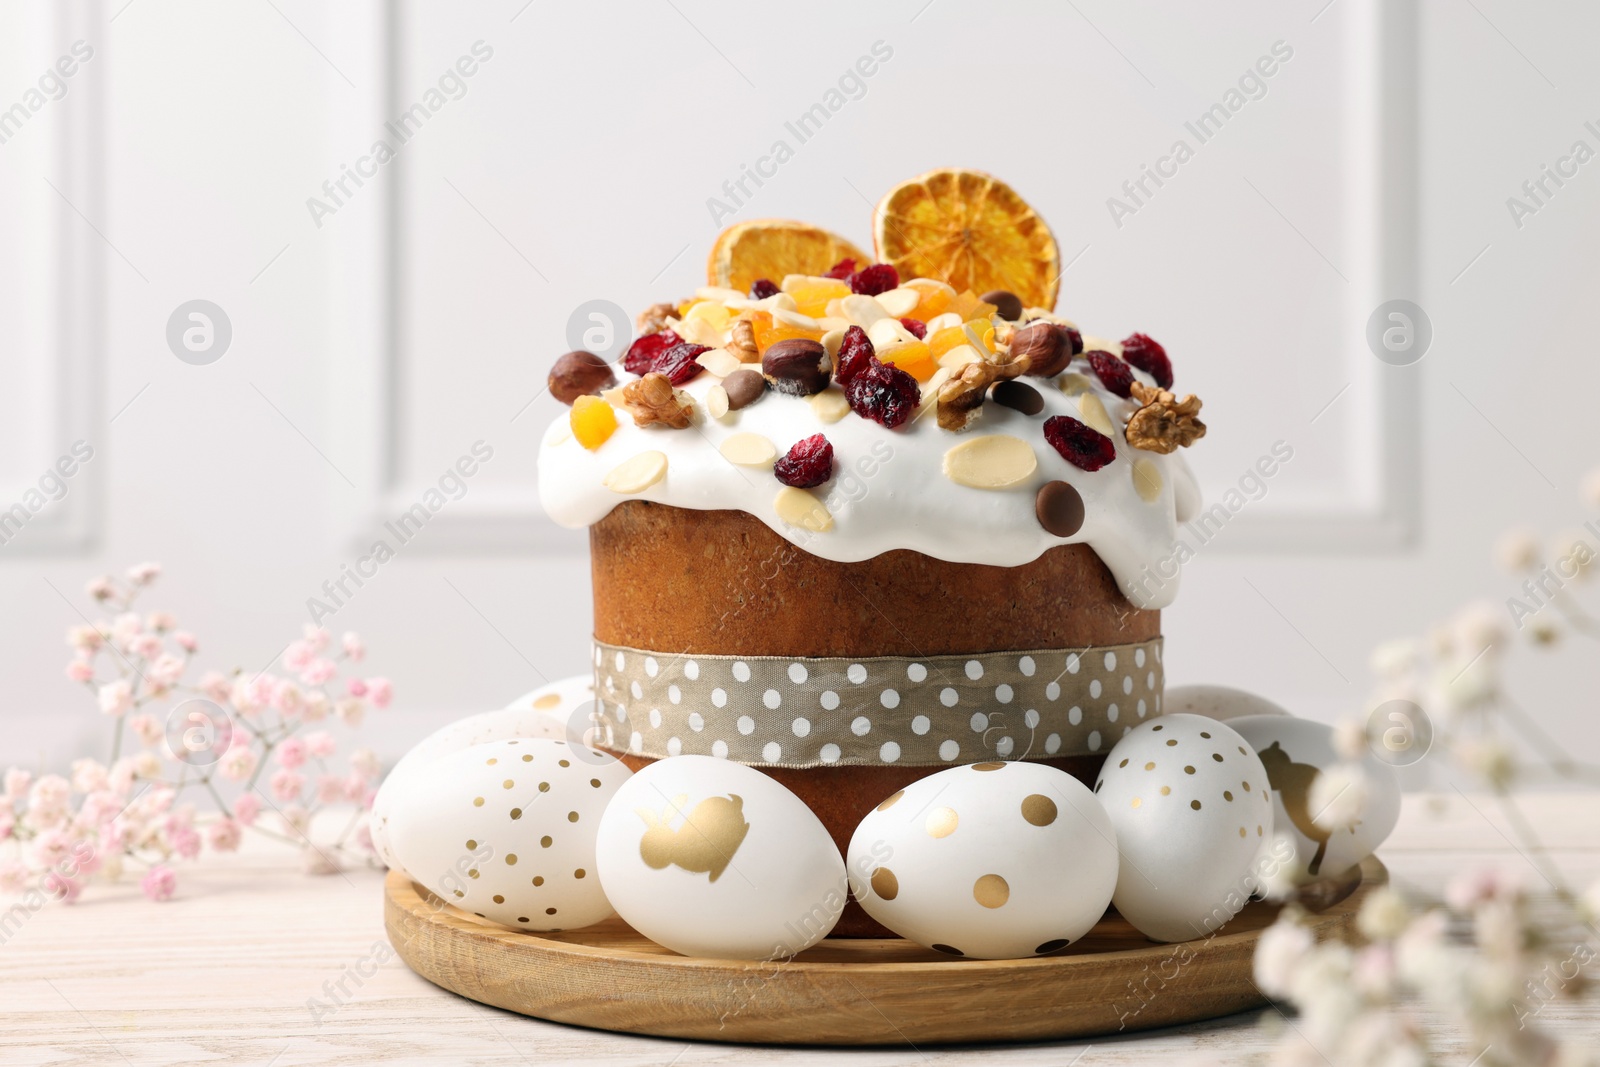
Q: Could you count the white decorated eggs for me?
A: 8